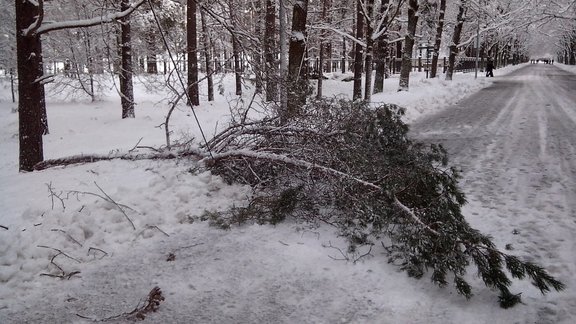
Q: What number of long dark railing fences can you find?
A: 1